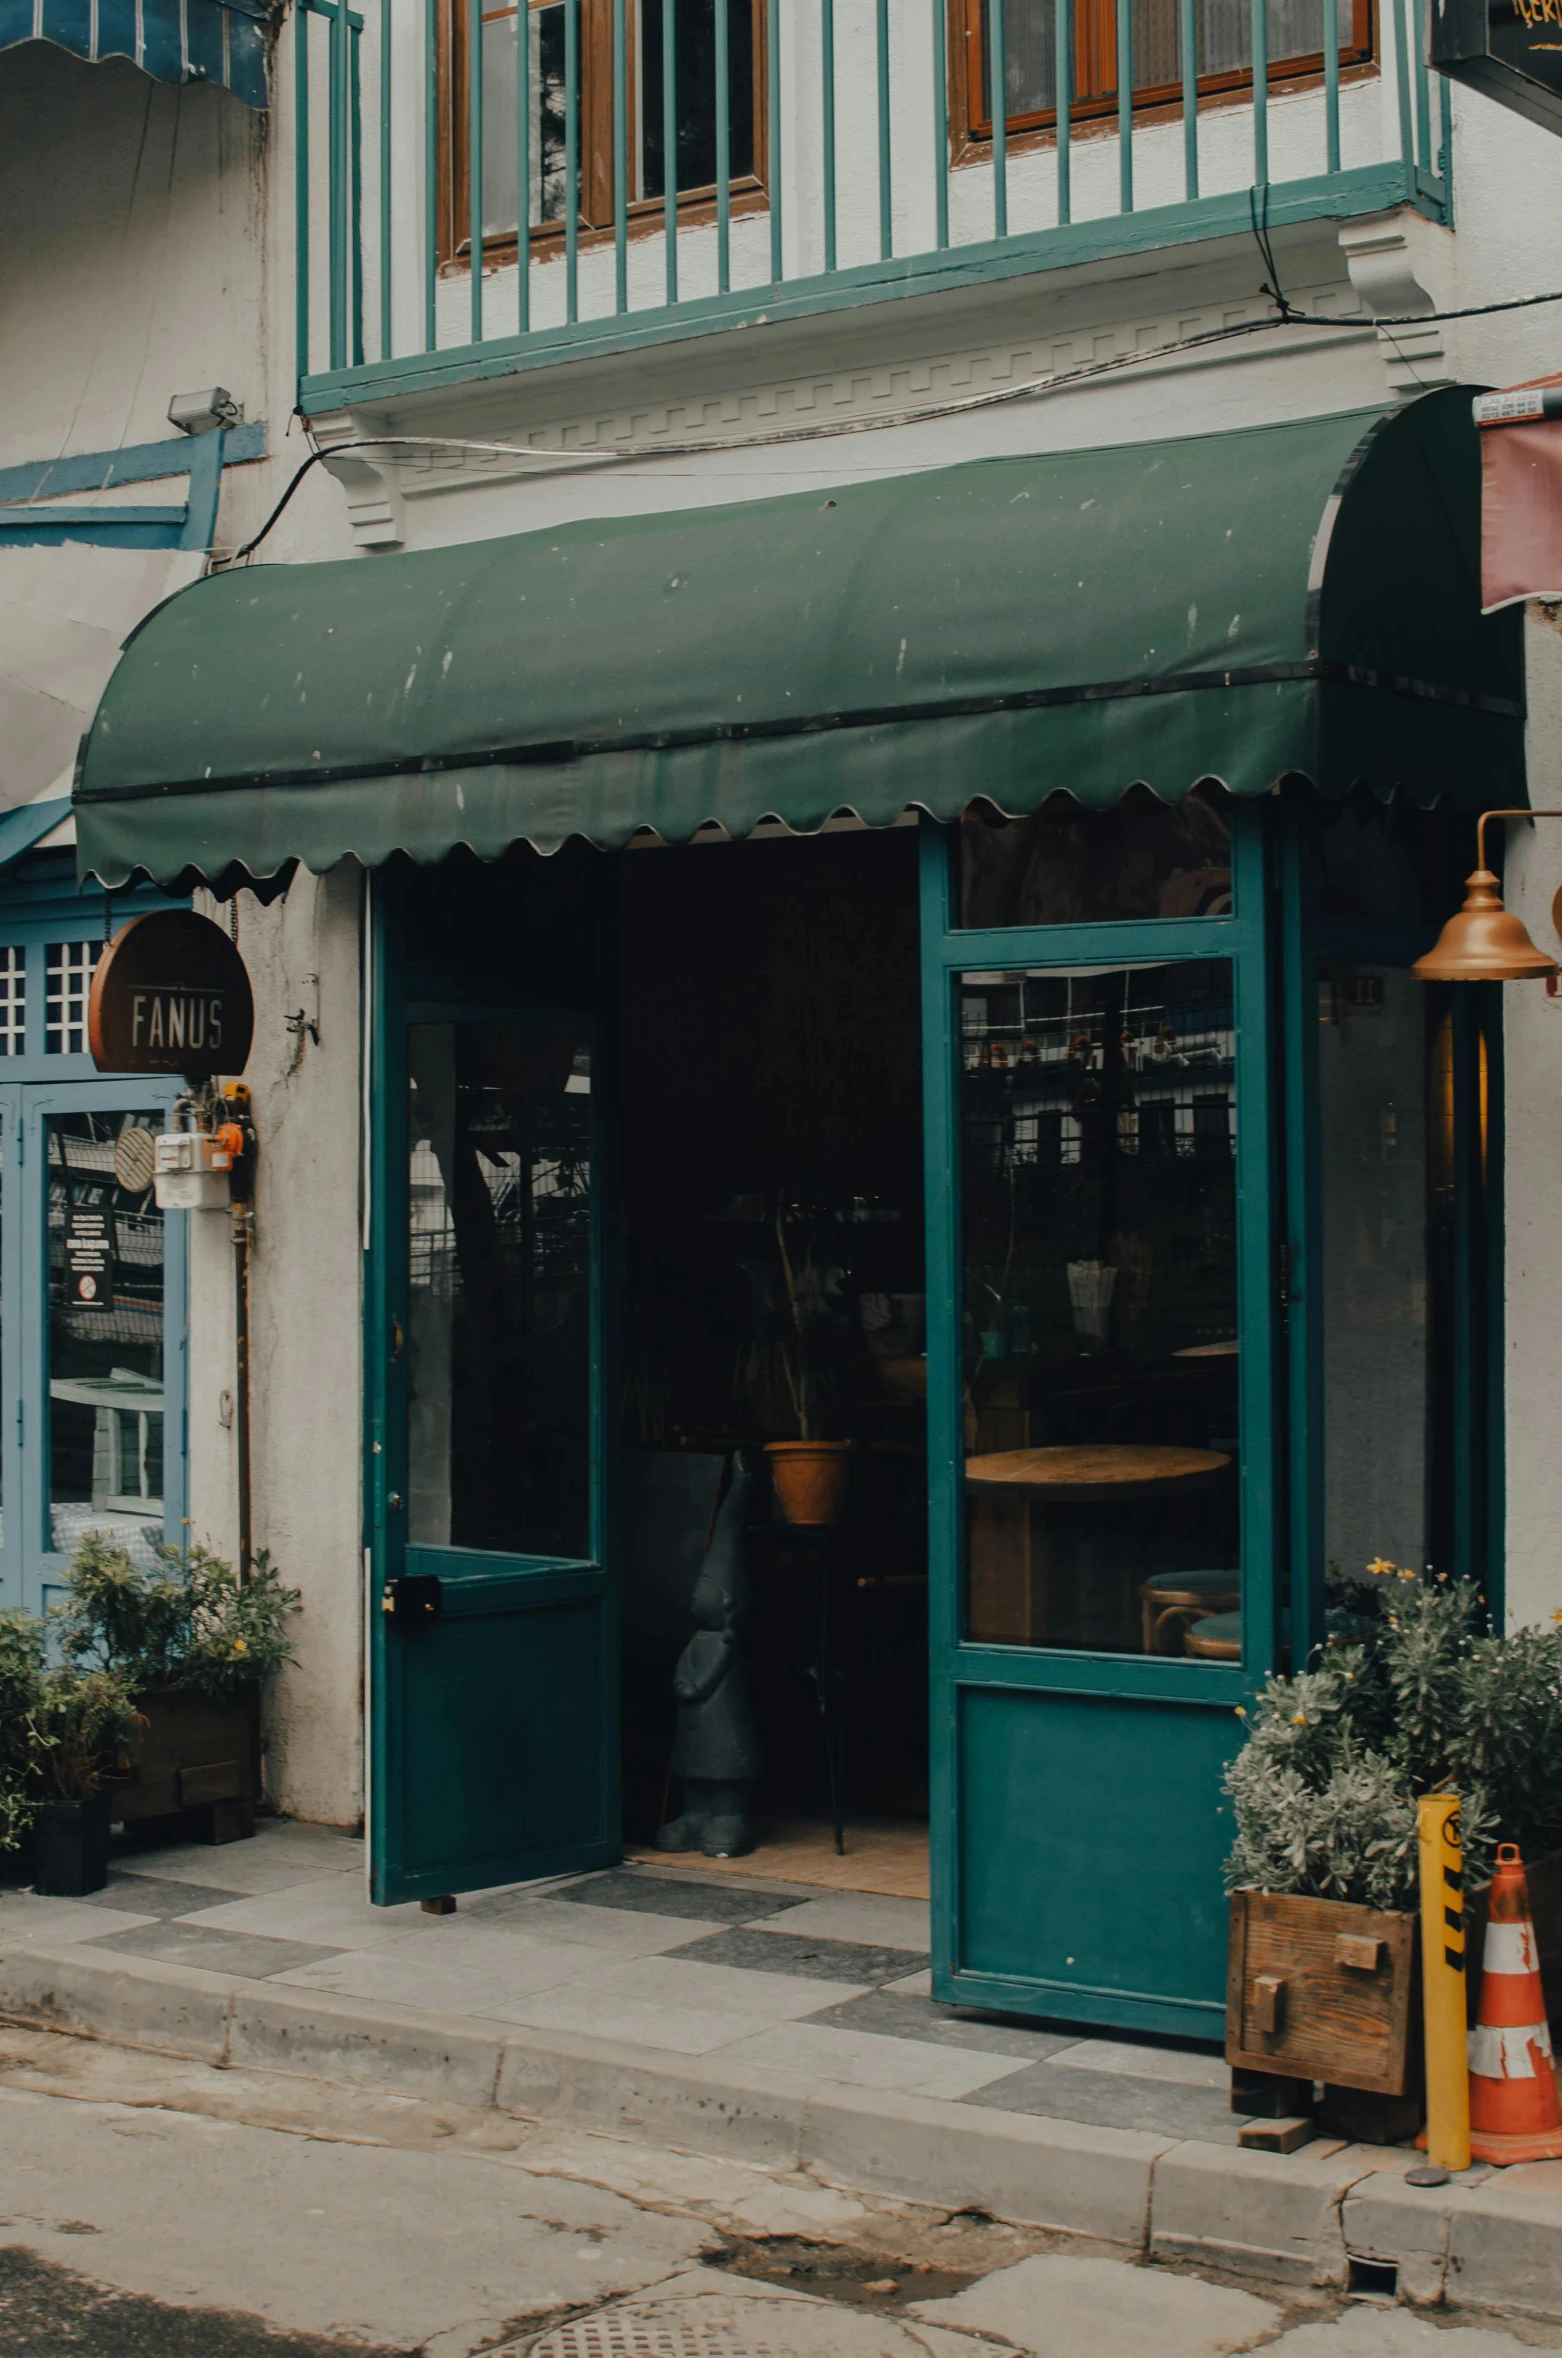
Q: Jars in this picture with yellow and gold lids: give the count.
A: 0